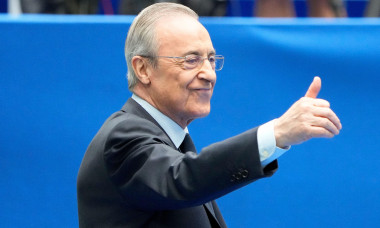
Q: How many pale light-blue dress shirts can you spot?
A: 1